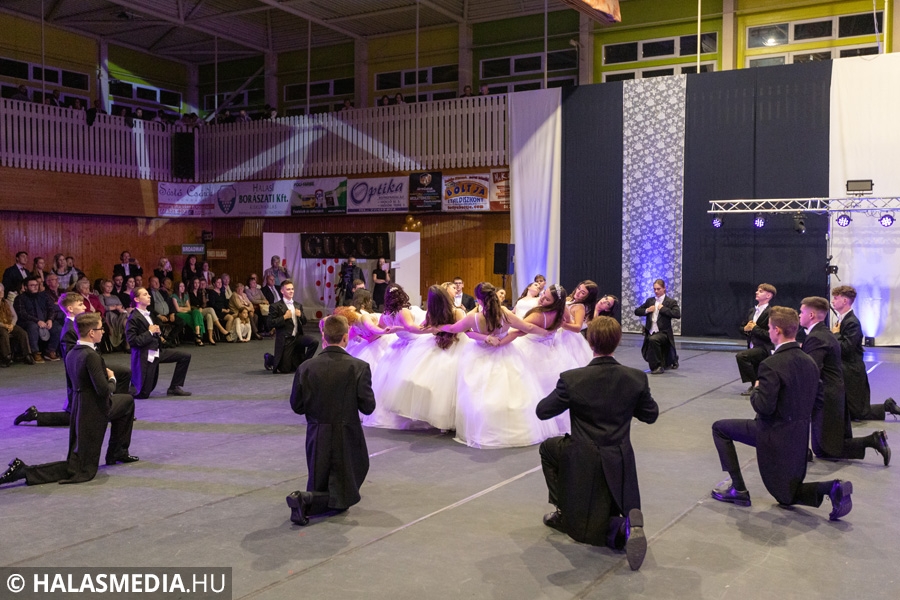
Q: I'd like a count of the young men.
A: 14